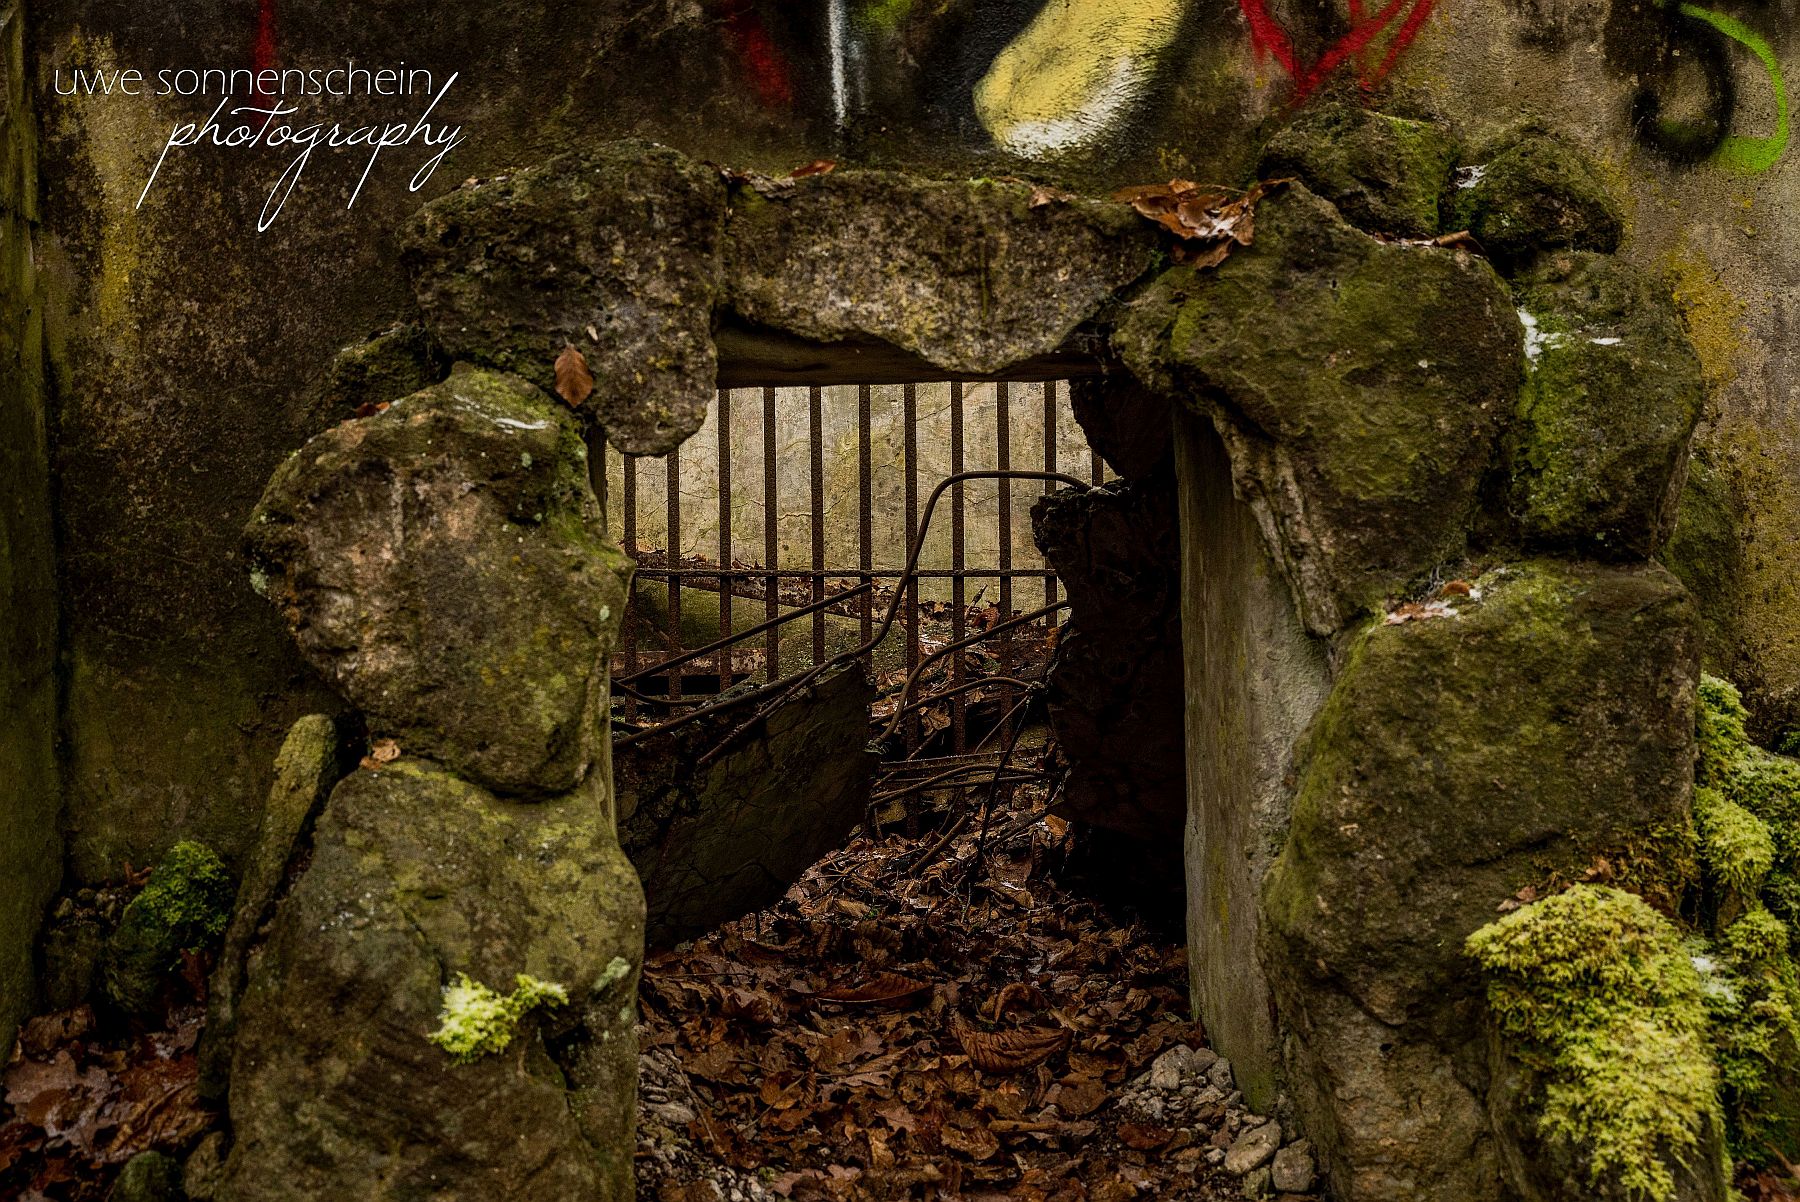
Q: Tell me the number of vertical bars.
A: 11